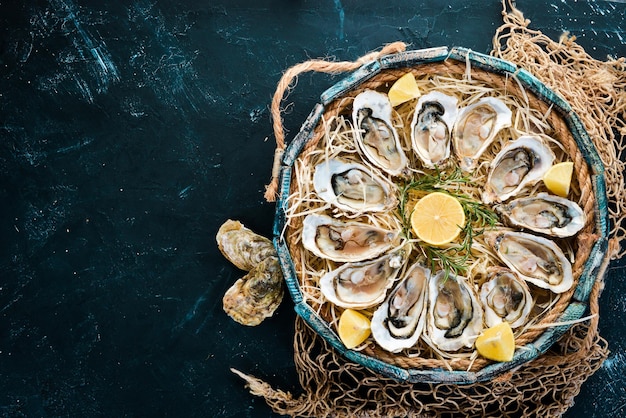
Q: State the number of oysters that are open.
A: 12